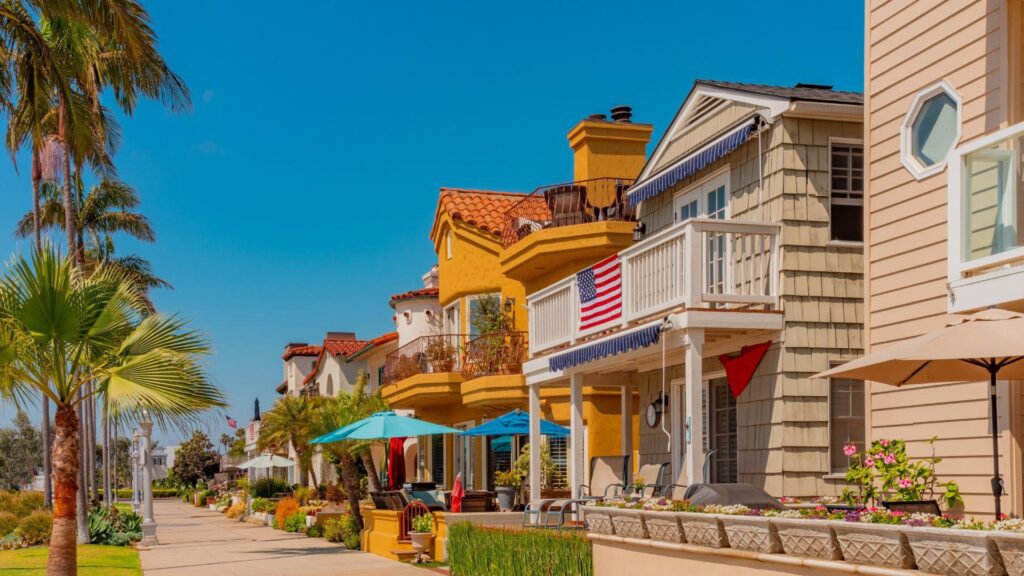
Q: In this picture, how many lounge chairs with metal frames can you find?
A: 3